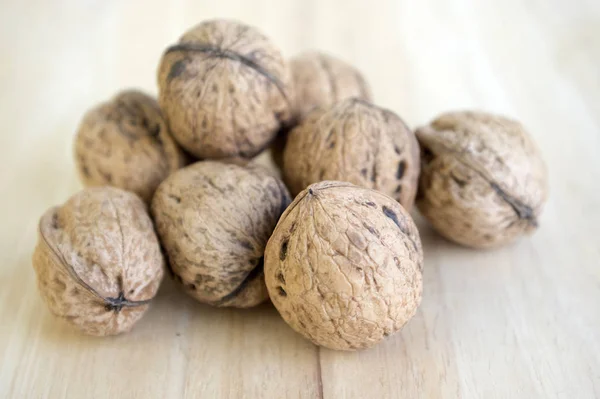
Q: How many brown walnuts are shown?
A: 8